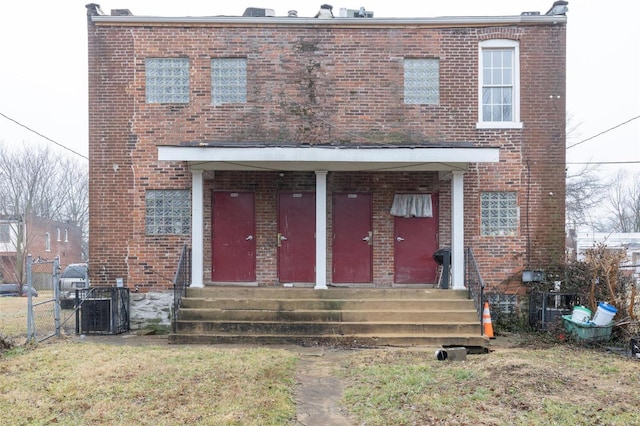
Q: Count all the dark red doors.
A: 4